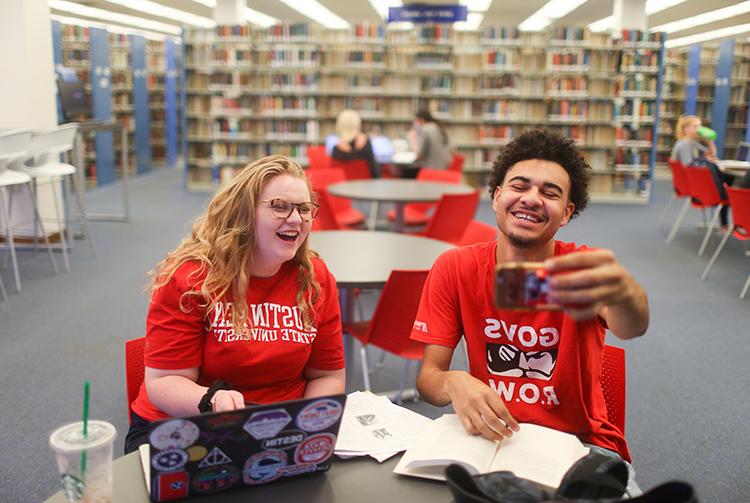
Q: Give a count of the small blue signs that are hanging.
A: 1